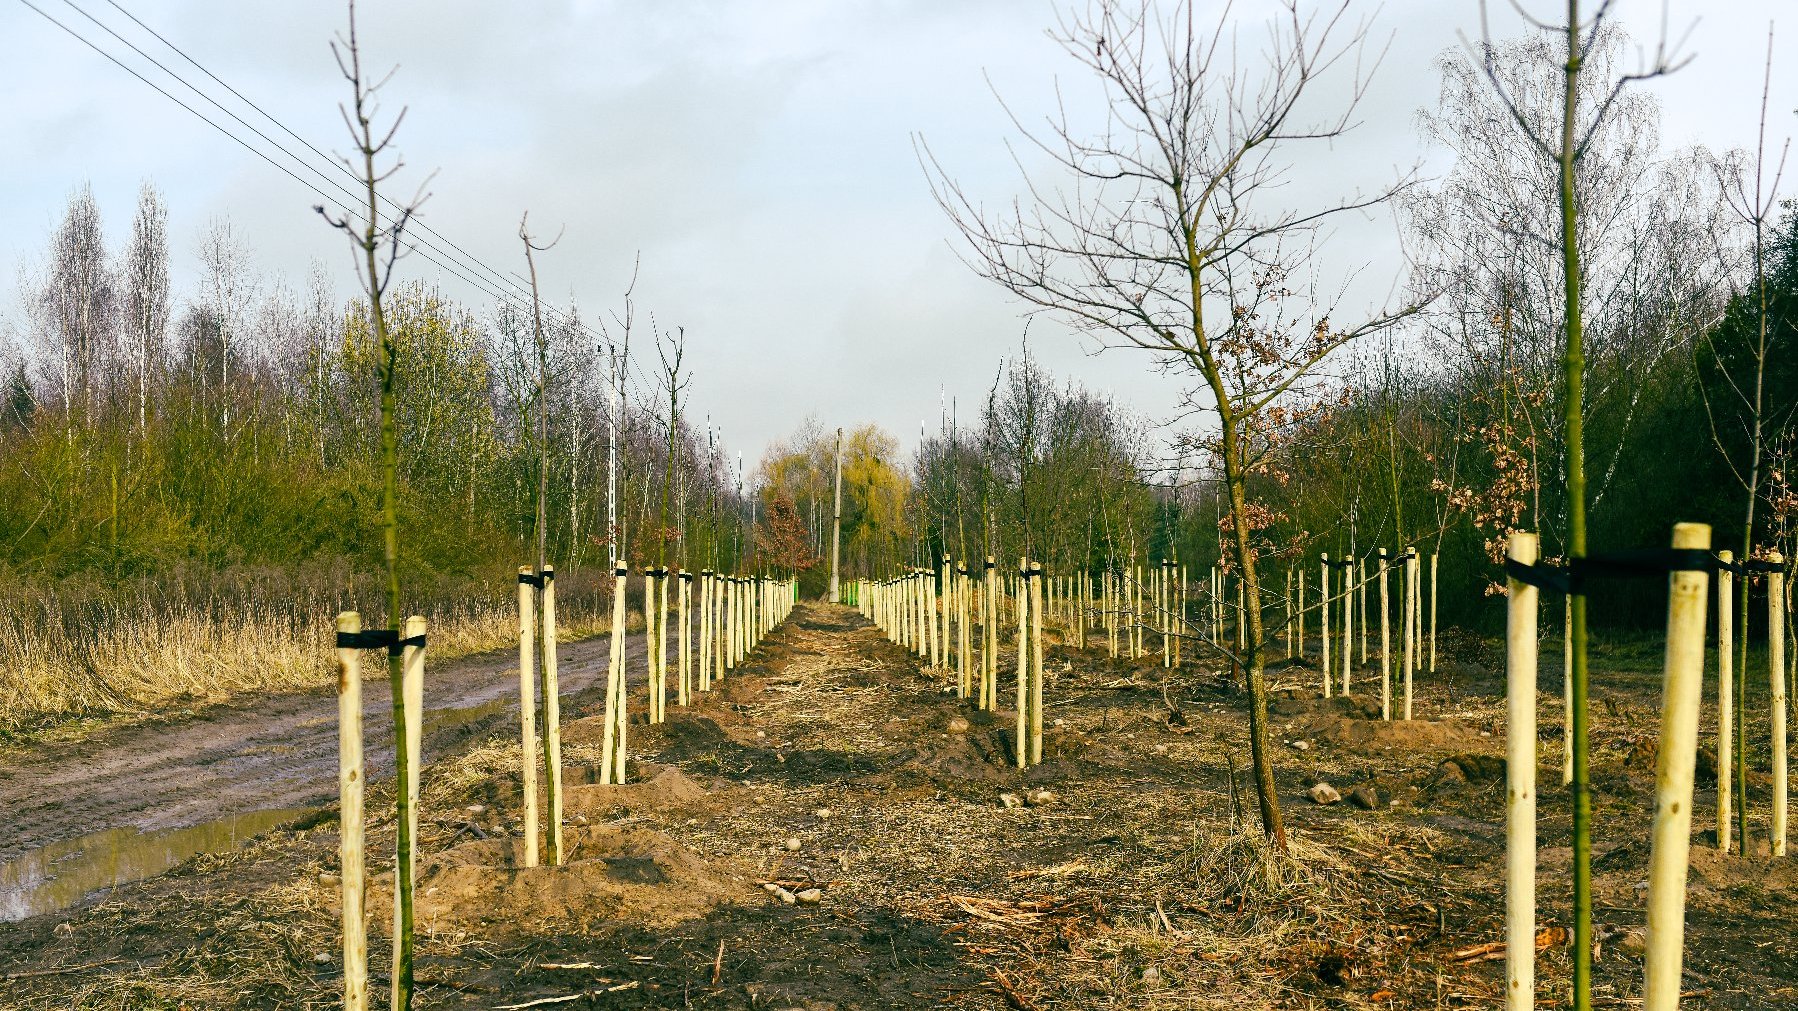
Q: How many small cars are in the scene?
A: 0